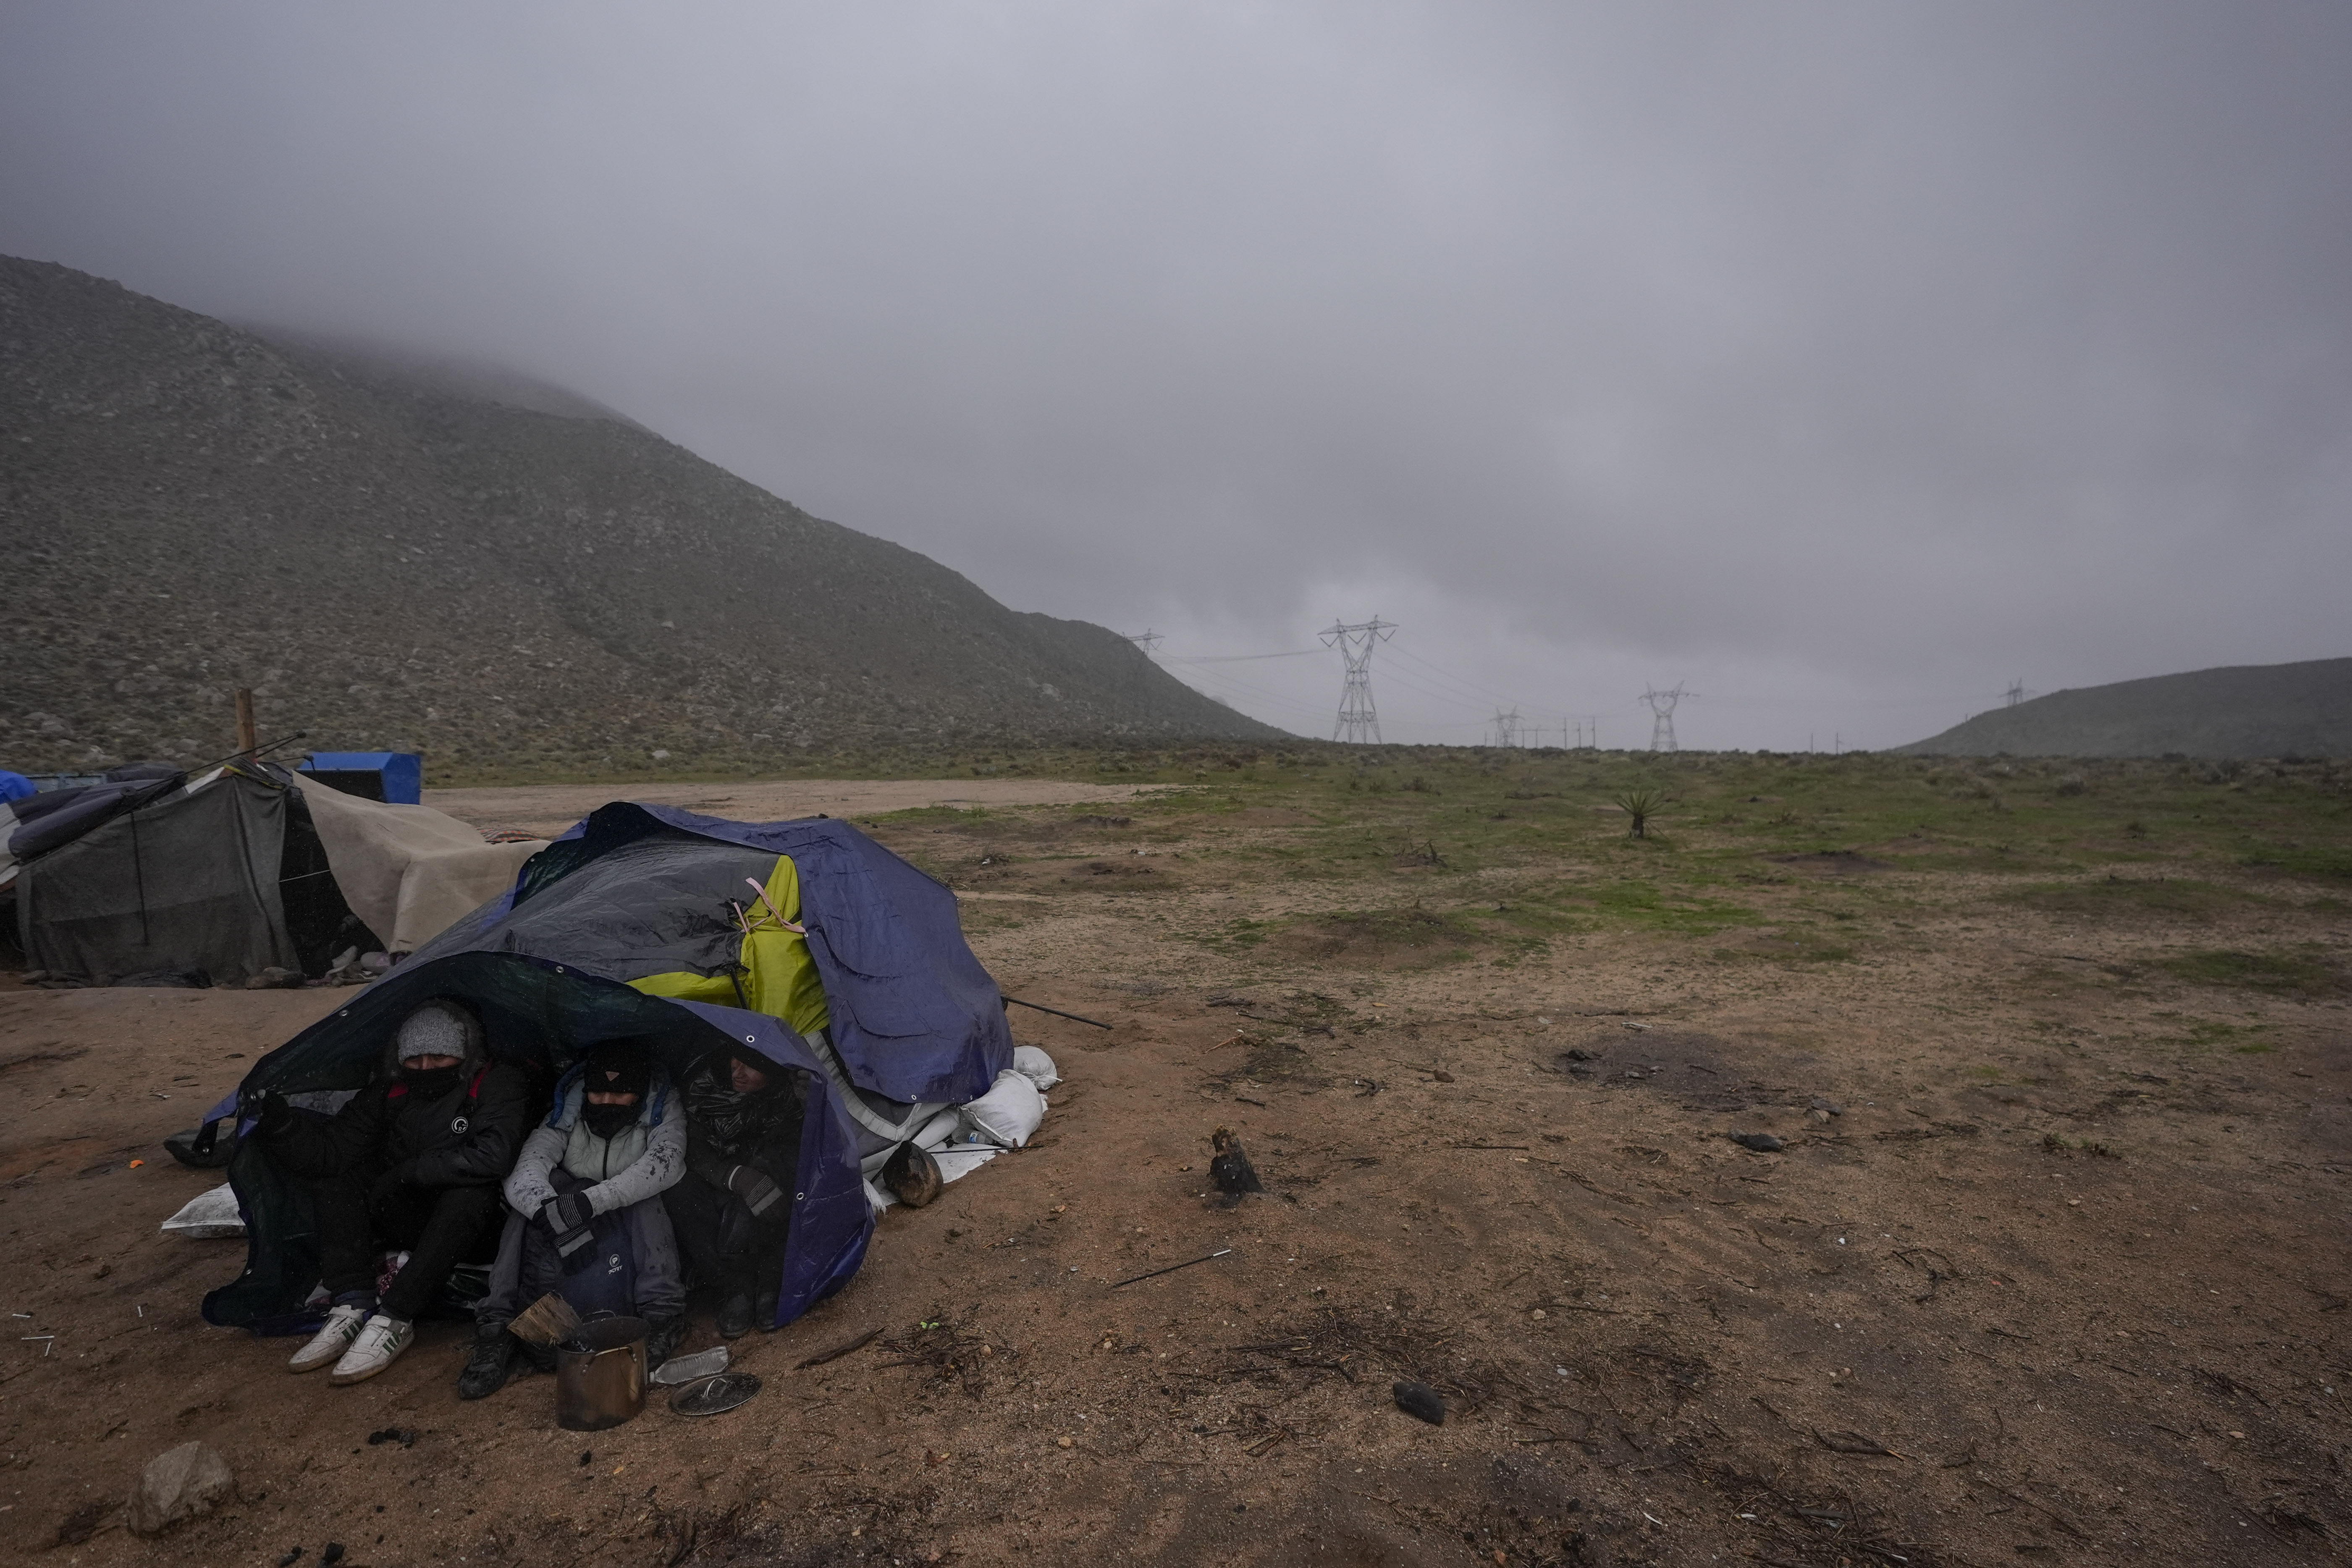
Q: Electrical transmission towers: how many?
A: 5